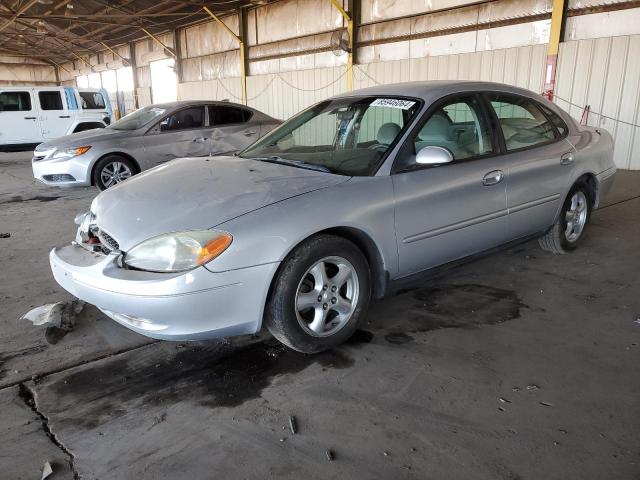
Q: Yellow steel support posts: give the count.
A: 3